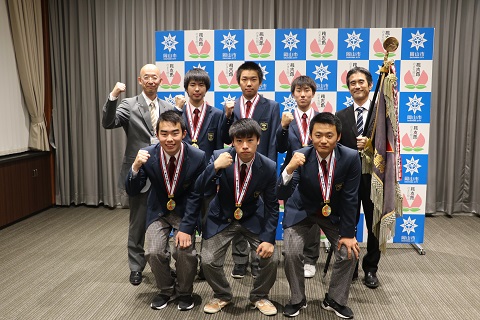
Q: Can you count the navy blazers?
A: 6